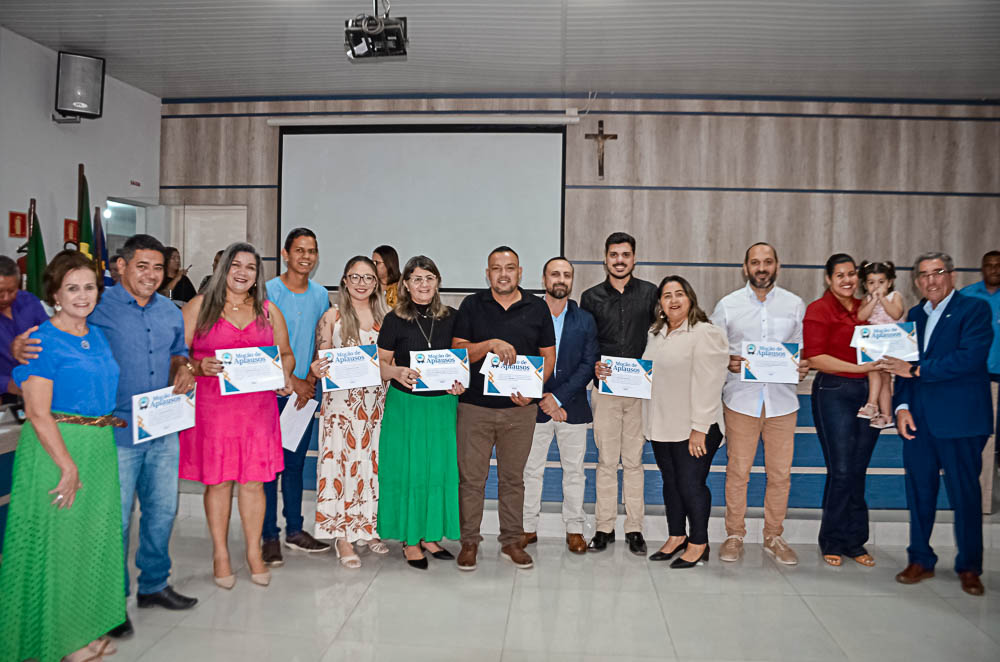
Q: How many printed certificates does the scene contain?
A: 8